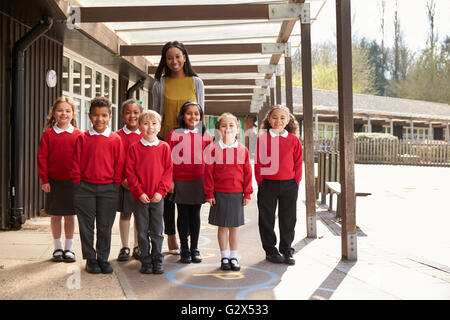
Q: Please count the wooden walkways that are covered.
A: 1